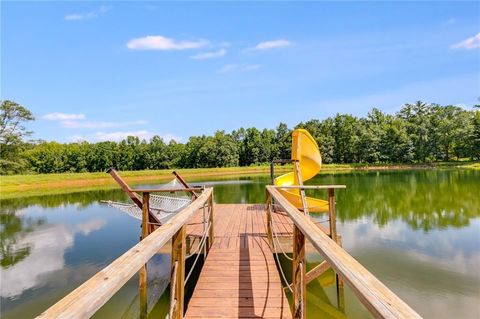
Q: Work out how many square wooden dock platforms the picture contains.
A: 1